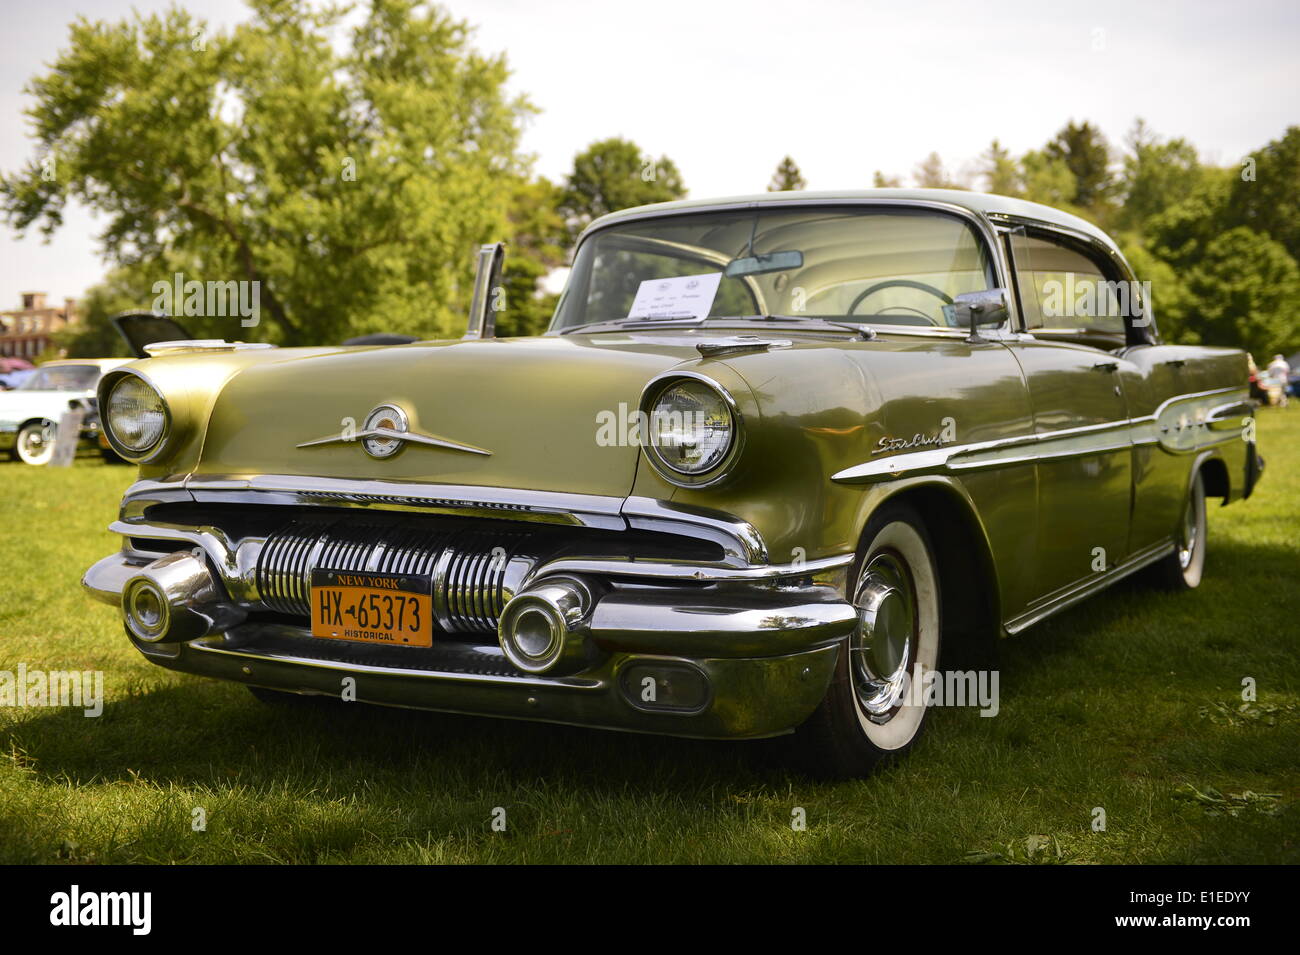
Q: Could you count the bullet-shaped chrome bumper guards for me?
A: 2